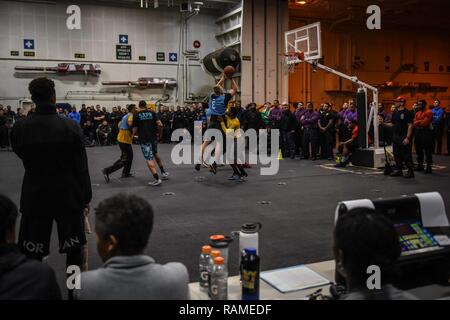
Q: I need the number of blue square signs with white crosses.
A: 3